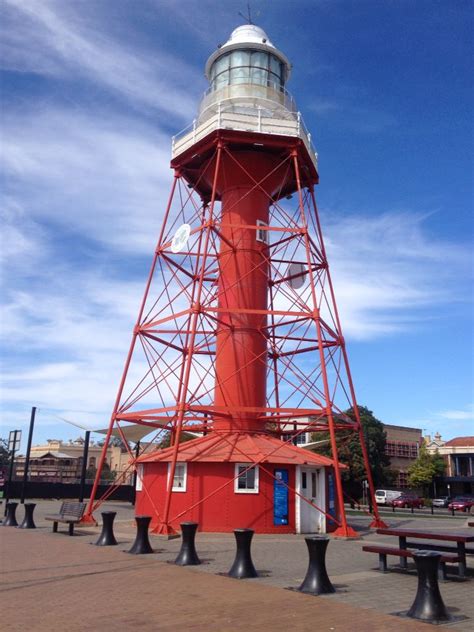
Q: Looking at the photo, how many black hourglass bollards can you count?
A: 8